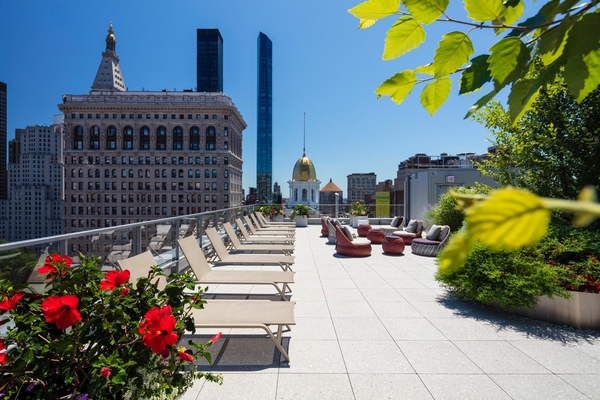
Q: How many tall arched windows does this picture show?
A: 9